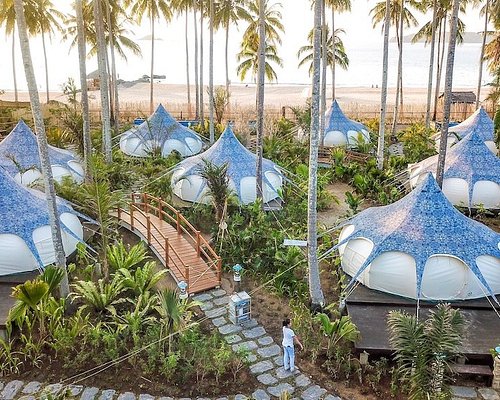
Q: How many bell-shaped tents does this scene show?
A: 8